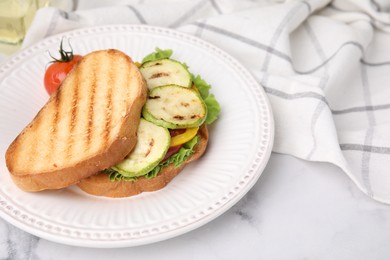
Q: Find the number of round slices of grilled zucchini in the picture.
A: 3